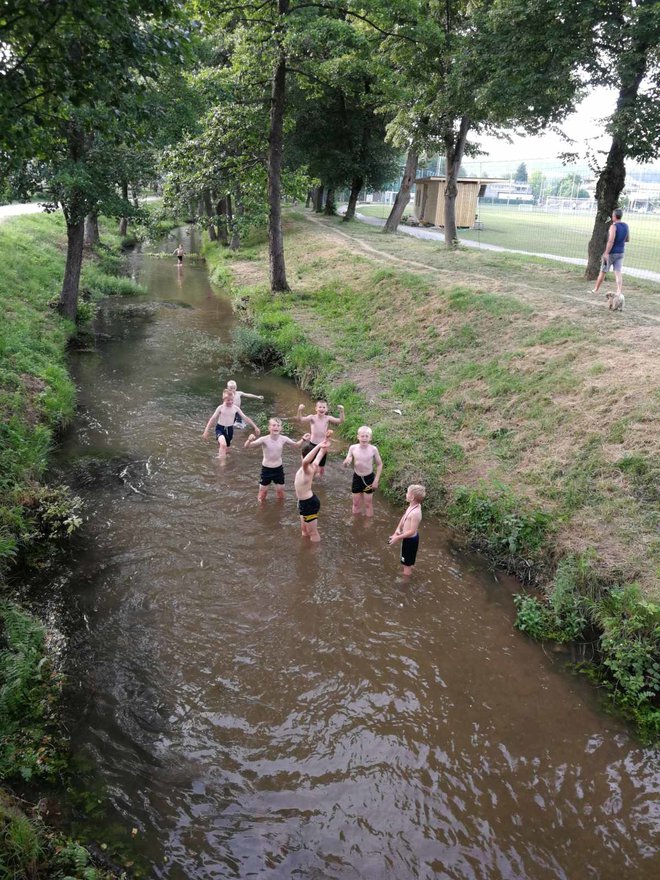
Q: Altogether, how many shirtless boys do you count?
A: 8